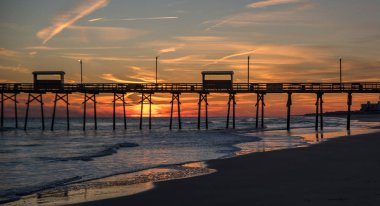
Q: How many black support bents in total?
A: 13